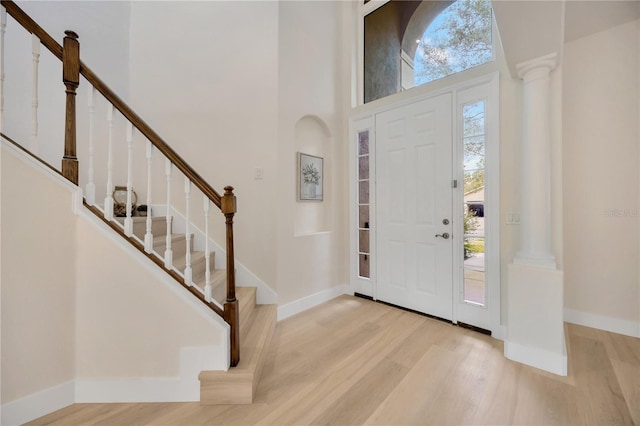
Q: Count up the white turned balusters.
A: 9